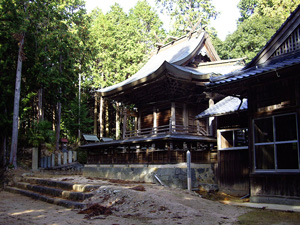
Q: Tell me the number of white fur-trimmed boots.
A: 0